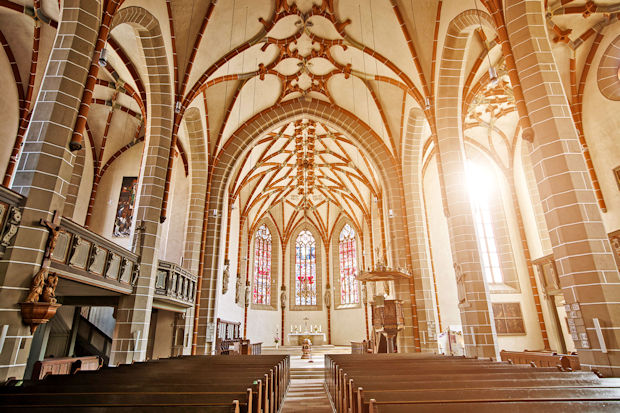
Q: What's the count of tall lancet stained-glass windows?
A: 3